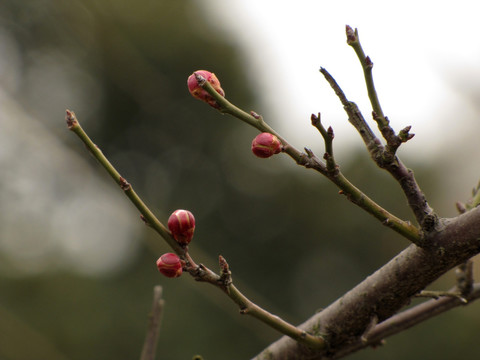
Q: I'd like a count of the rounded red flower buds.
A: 4